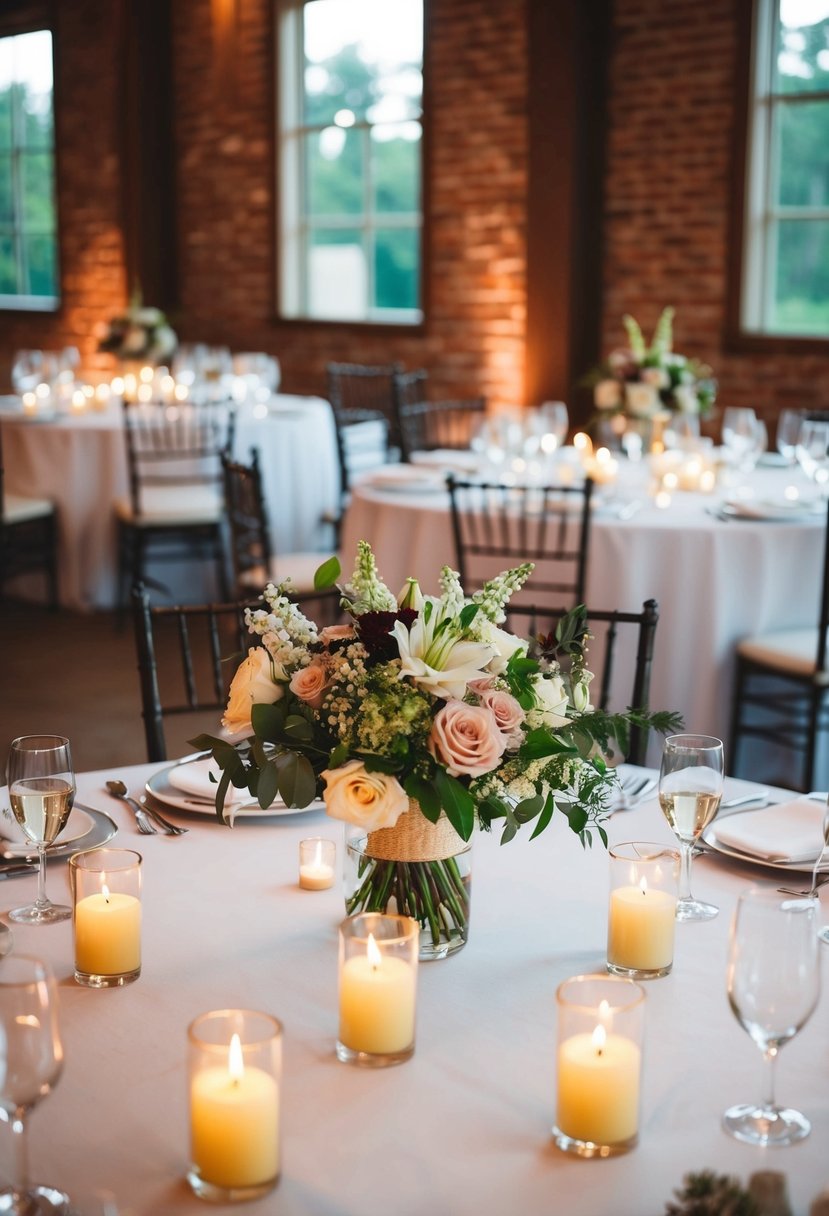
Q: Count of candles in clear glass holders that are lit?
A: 6